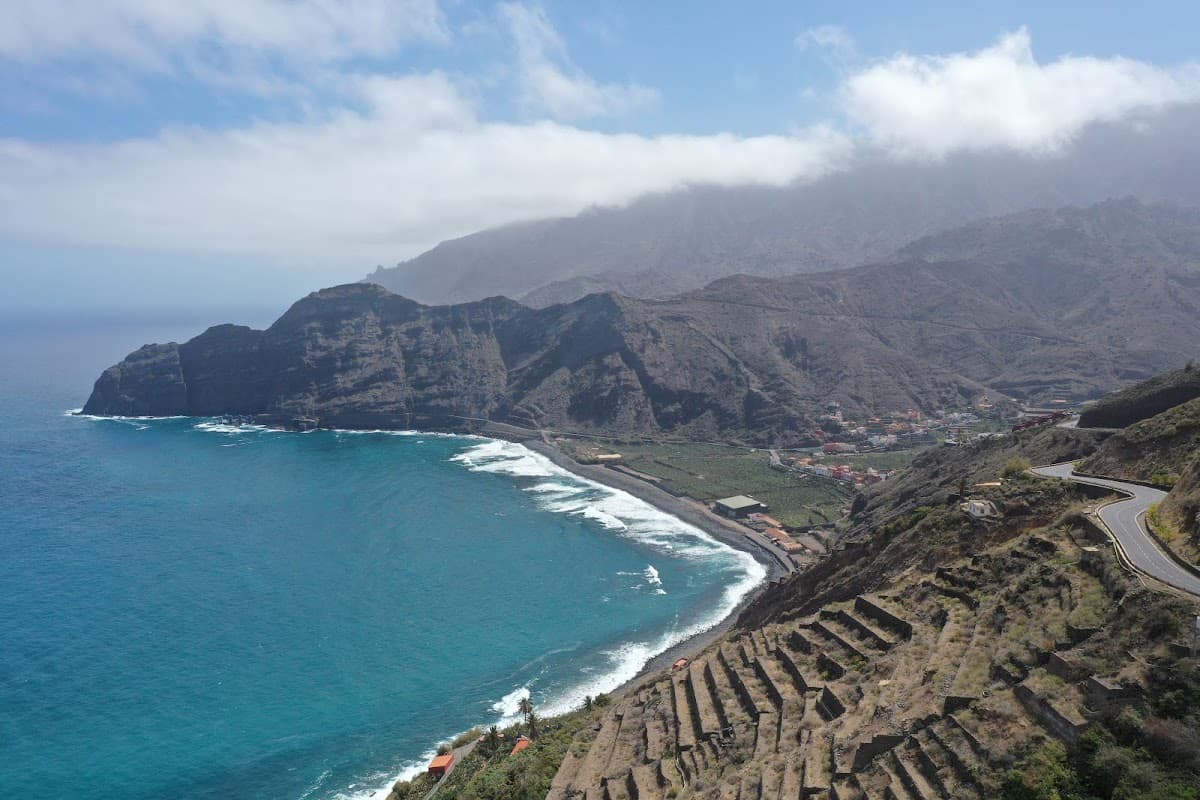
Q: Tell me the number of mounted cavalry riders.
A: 0